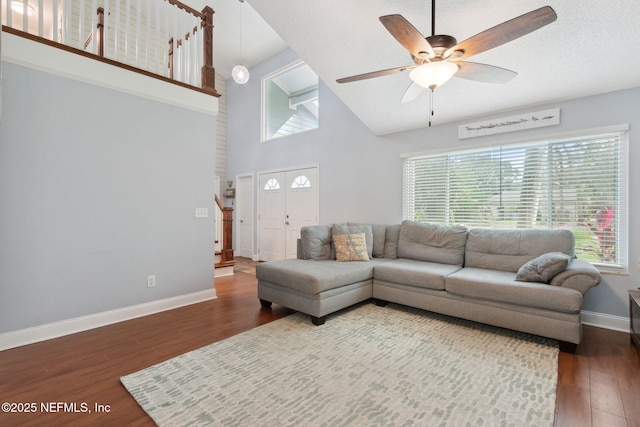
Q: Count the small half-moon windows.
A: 2